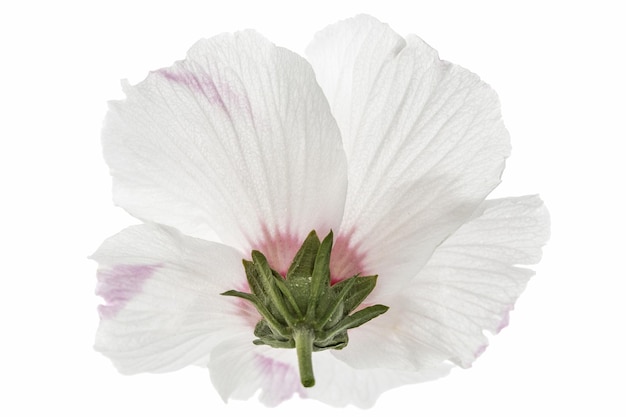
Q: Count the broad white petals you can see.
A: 5